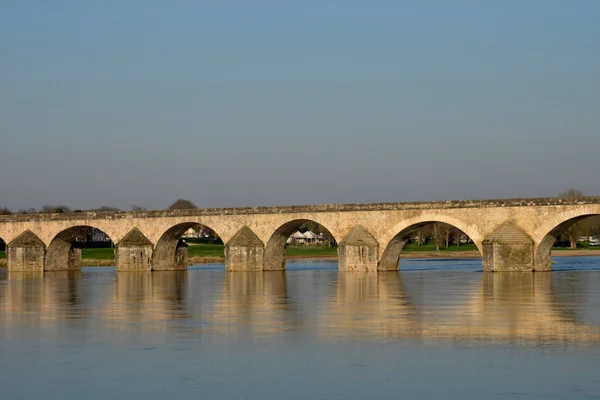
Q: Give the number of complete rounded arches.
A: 4